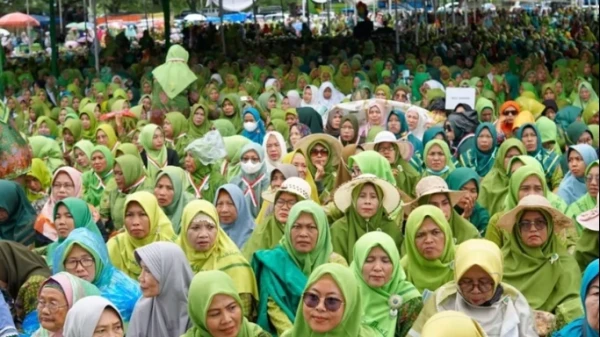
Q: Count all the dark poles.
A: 2